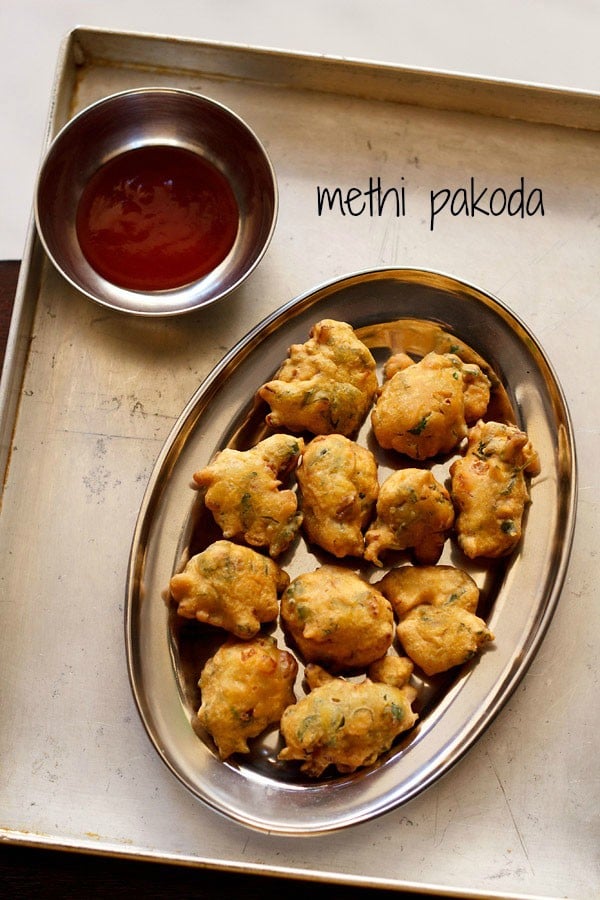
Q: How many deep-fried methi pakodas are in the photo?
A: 11